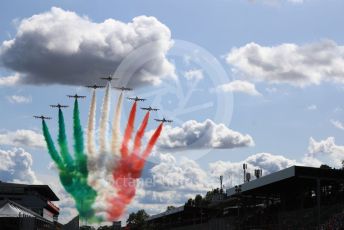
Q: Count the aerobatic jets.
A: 9